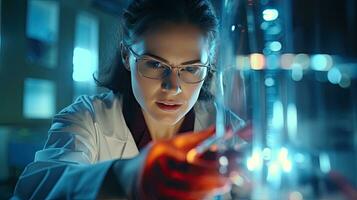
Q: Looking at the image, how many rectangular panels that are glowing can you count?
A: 3